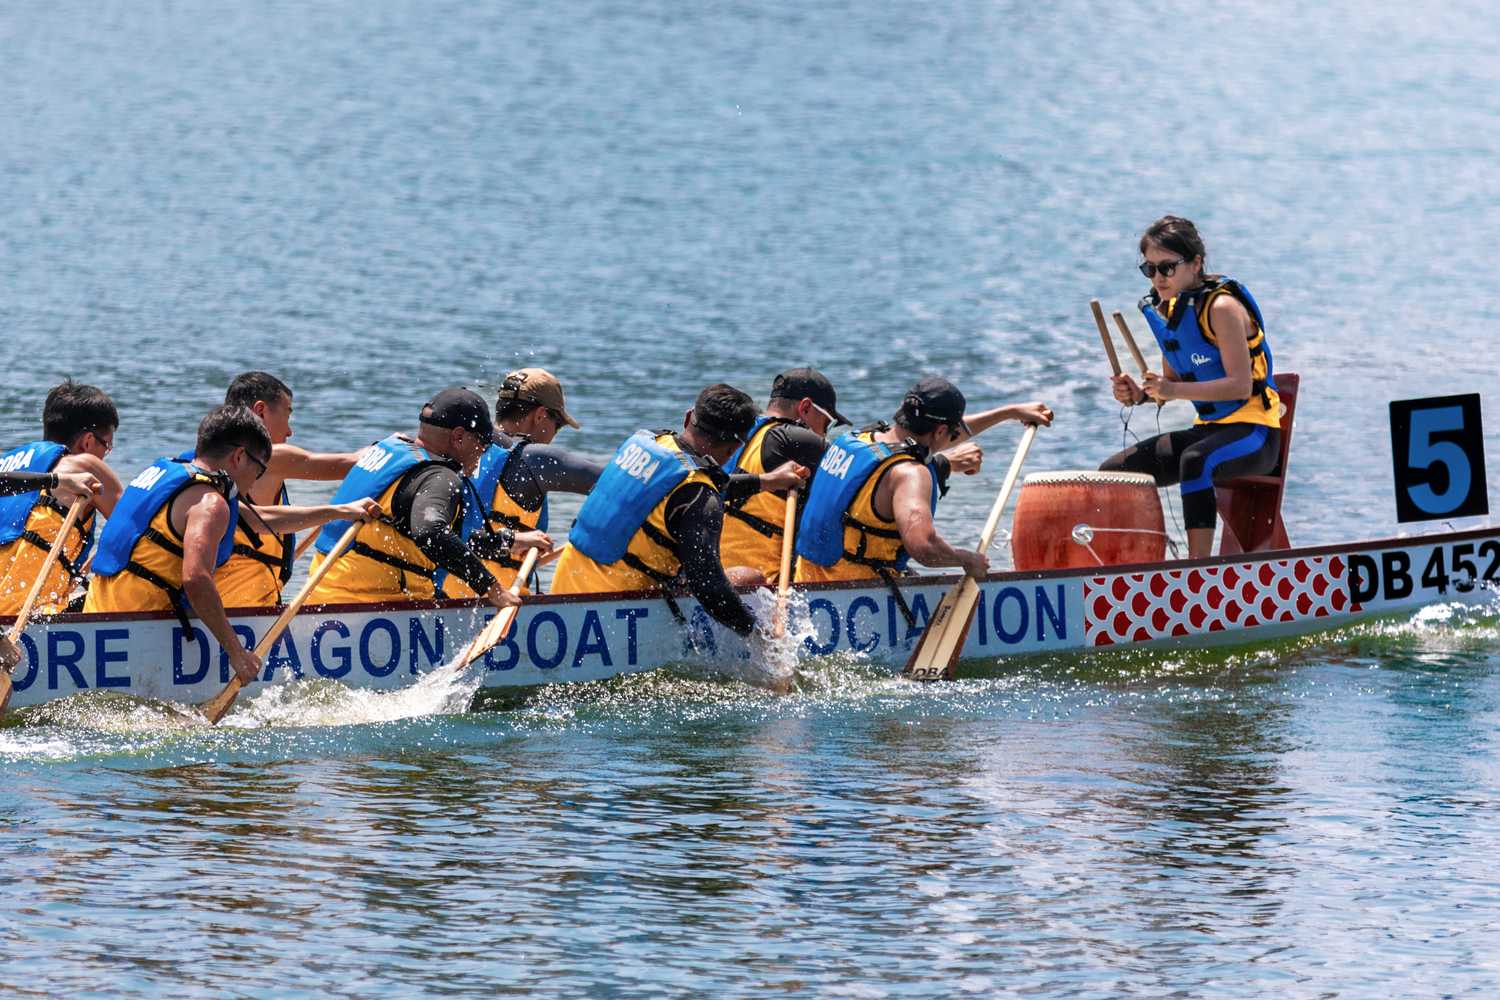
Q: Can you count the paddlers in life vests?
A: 8